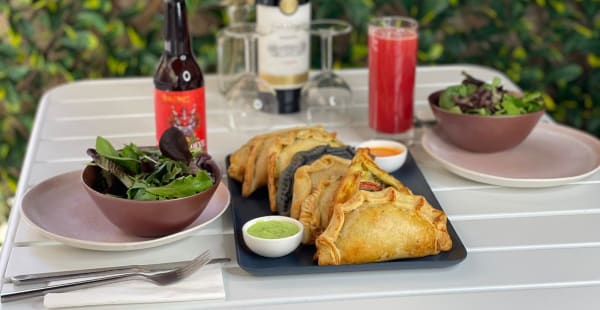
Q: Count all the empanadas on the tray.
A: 8